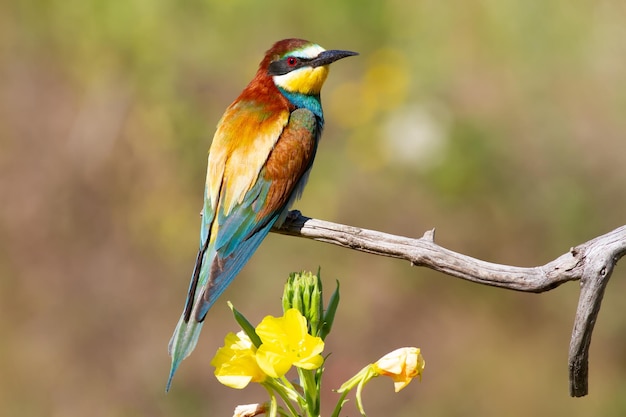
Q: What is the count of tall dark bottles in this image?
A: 0